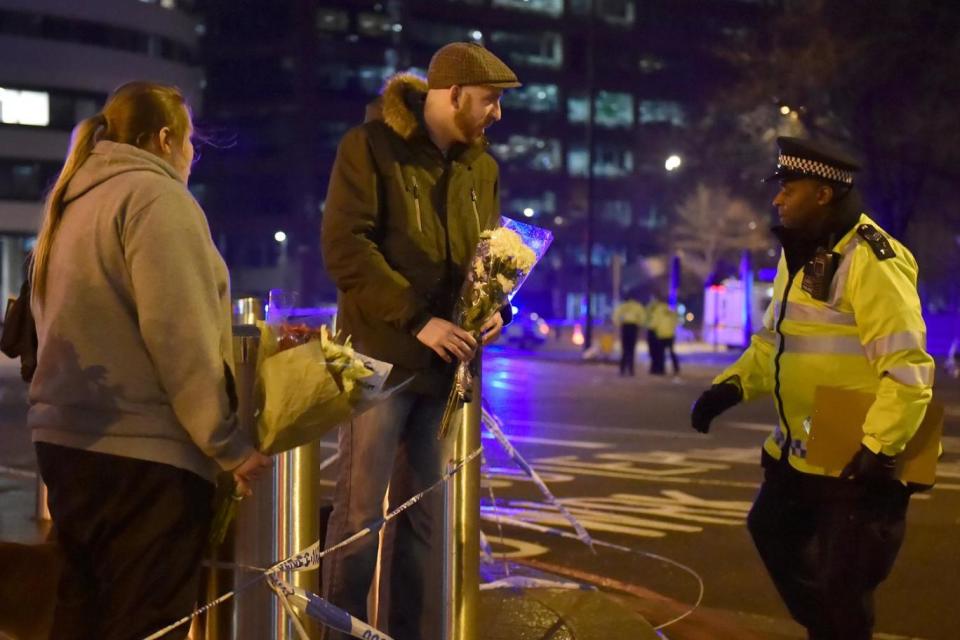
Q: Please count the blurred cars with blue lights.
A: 1